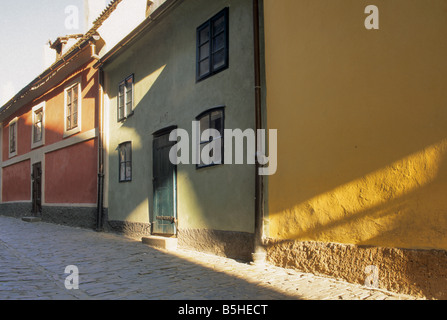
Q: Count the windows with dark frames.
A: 4